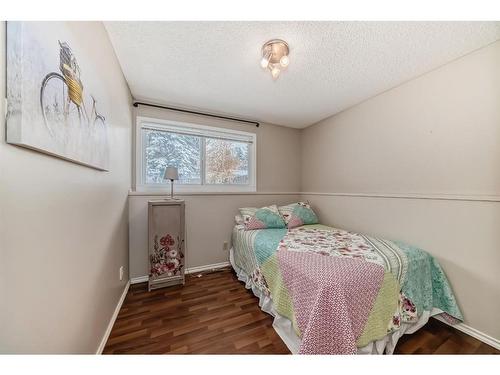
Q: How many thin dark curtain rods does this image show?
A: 1